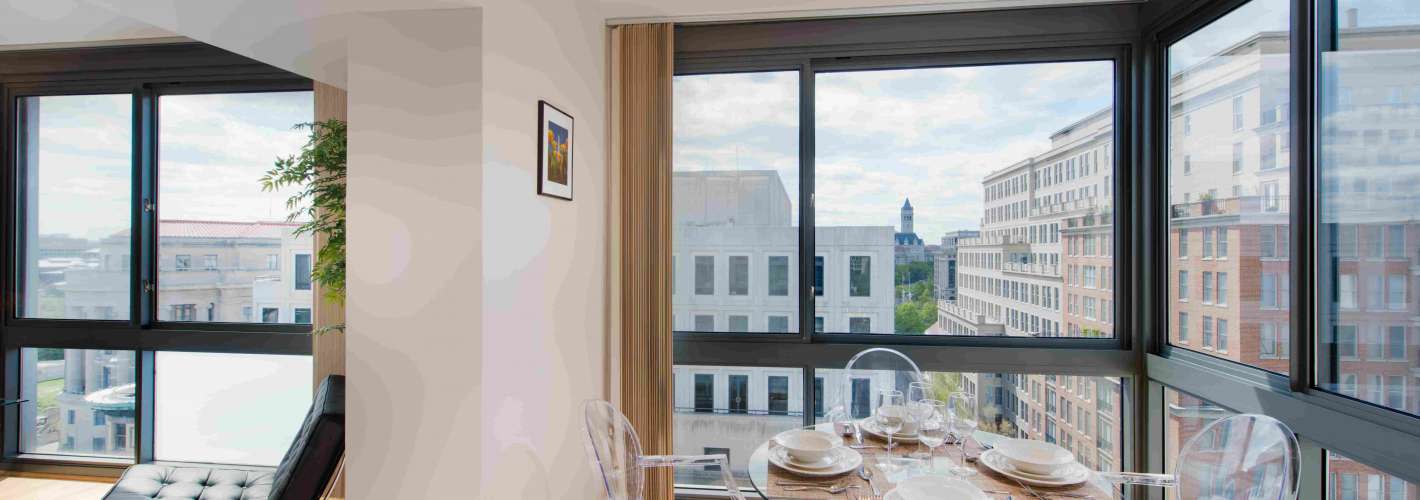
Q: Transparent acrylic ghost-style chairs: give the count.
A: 3